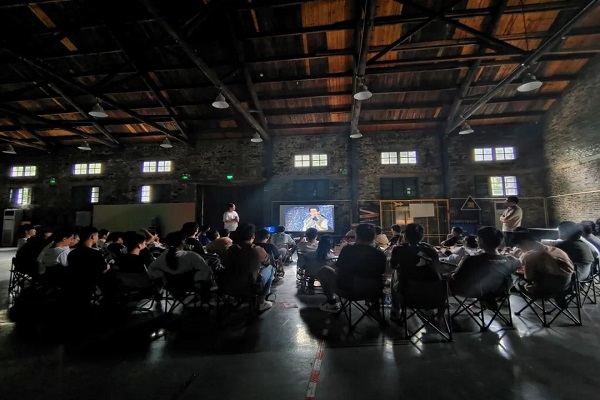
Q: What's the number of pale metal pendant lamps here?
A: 10